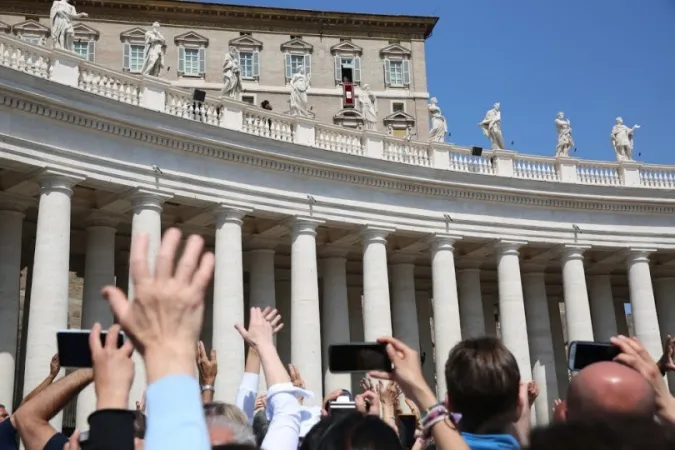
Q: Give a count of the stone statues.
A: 9